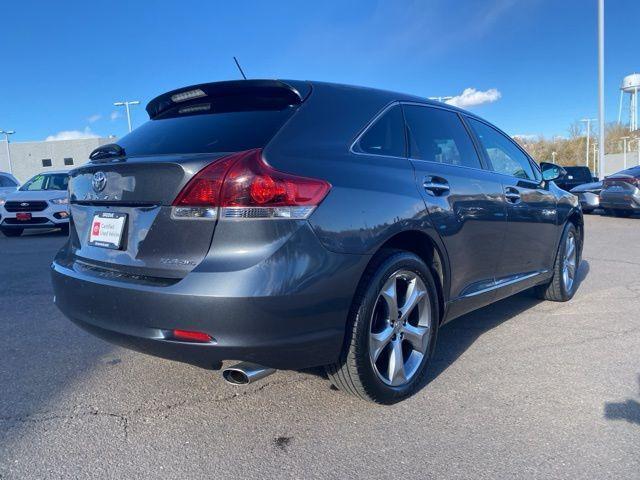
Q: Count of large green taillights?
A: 0